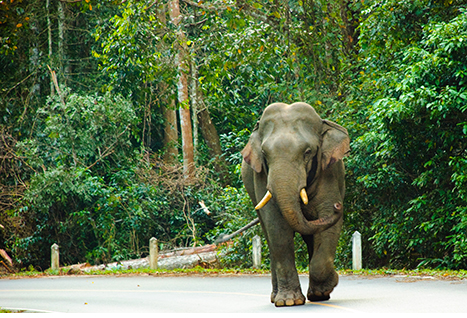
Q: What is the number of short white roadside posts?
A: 4